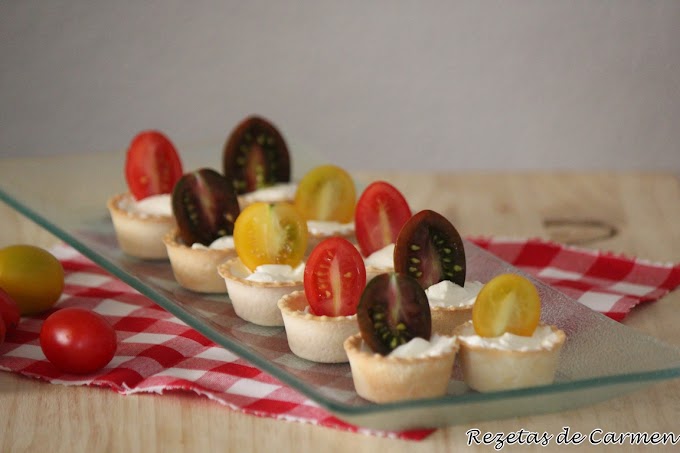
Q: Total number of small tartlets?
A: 10